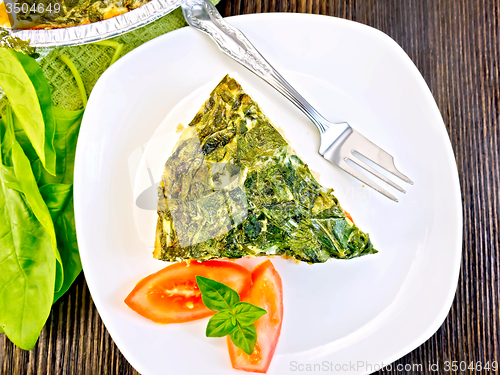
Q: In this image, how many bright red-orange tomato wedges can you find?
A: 2